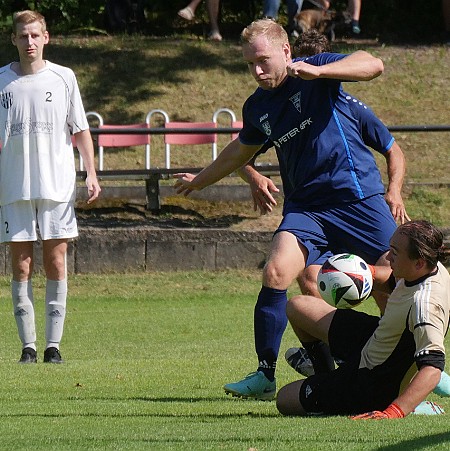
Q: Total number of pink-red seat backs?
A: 4